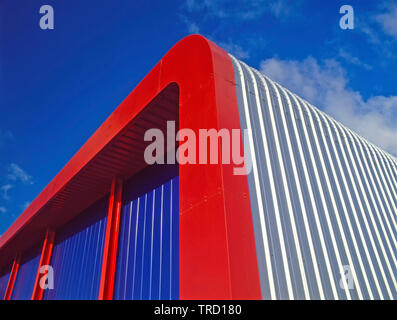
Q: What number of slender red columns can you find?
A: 3